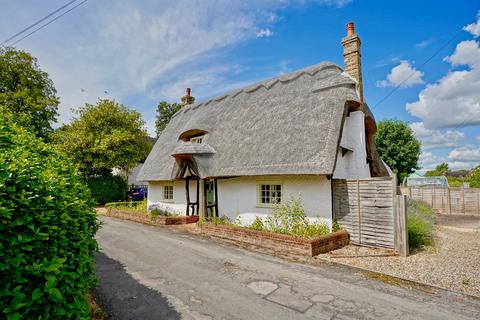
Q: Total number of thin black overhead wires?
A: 3